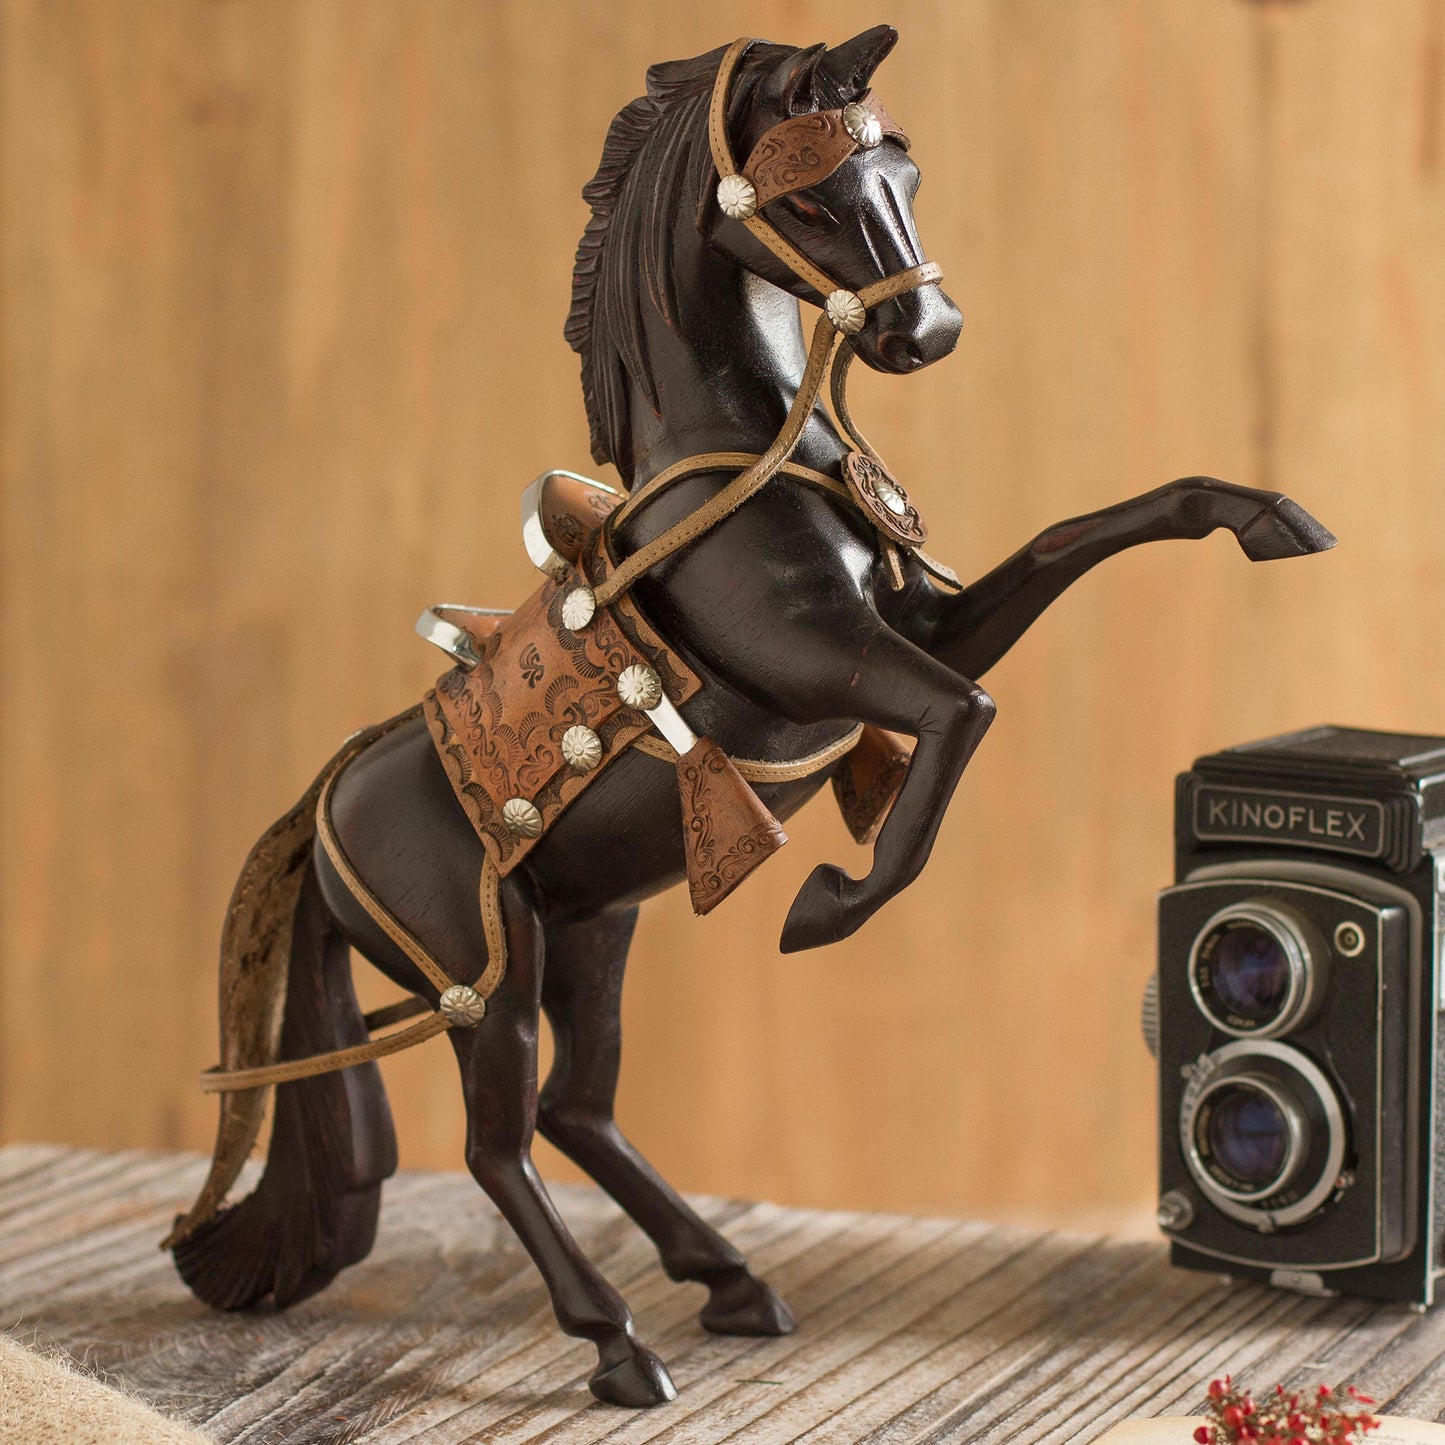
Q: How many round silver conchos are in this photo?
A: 9